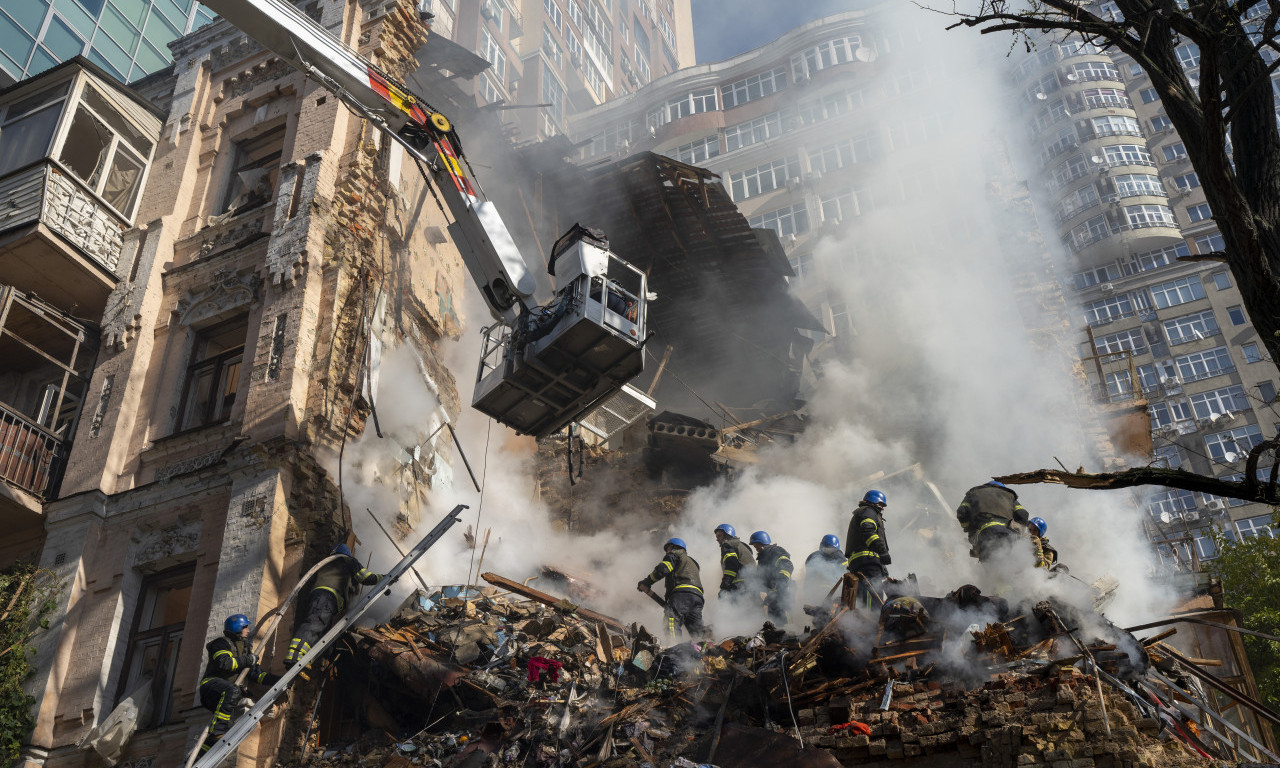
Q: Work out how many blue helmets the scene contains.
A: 9